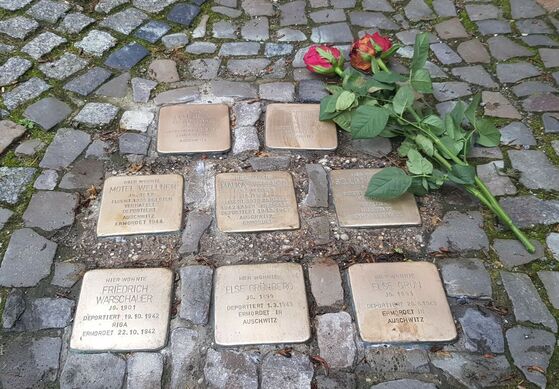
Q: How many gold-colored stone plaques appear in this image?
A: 8